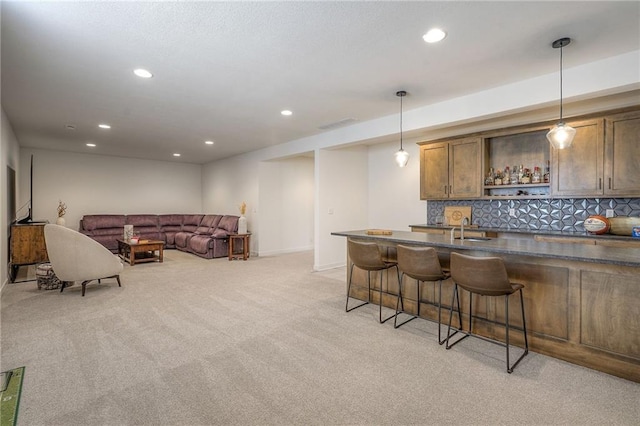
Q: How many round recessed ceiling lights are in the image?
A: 7